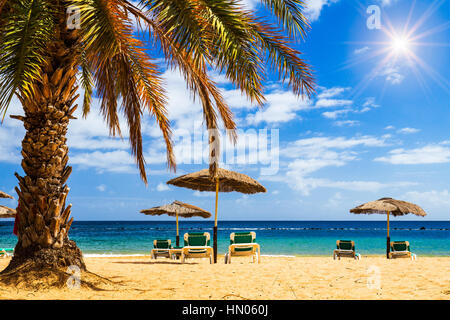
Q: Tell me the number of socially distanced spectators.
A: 0